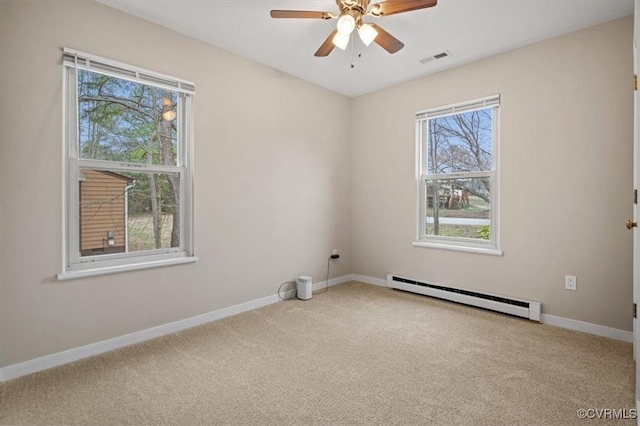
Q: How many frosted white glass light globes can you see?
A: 3